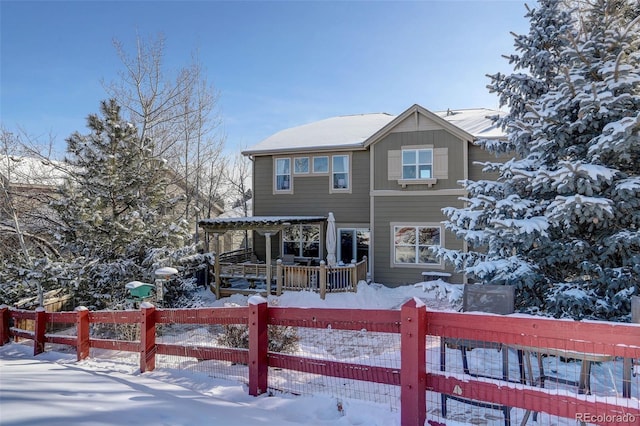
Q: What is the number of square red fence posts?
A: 6